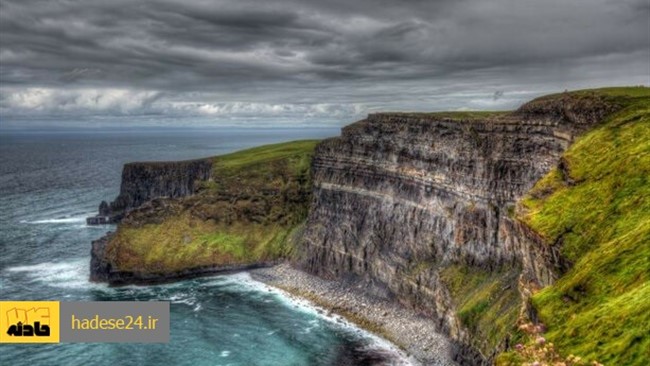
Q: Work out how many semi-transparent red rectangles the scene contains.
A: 0